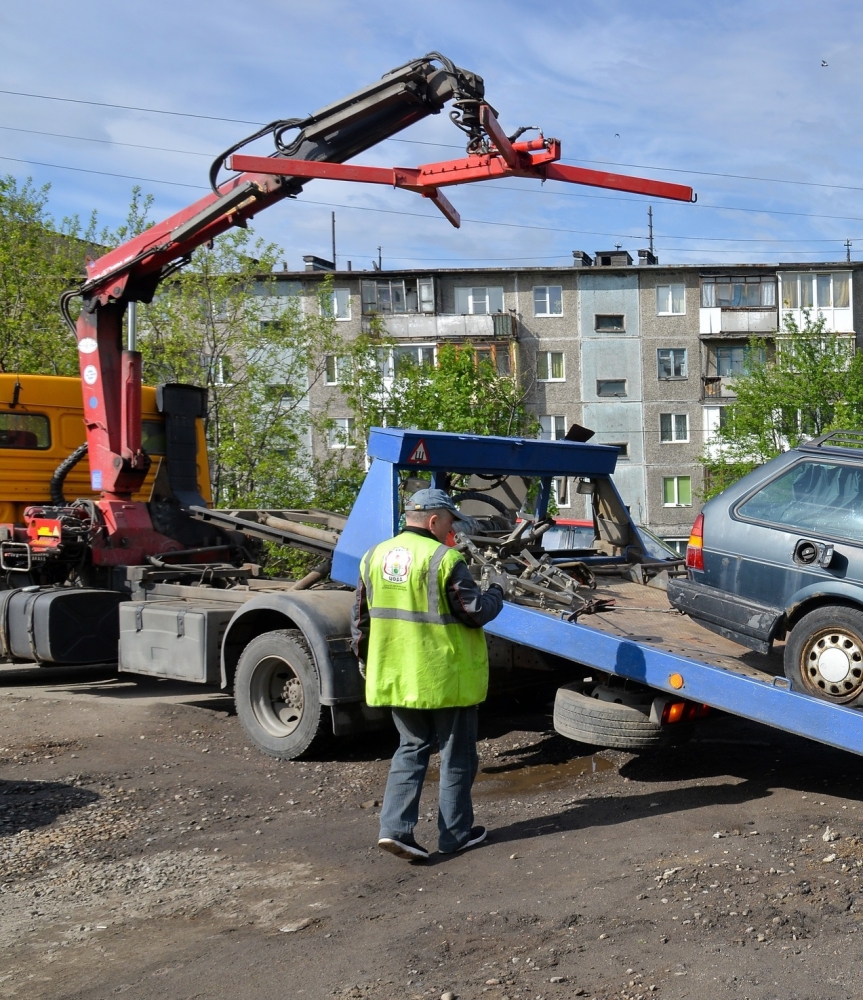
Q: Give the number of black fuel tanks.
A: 1